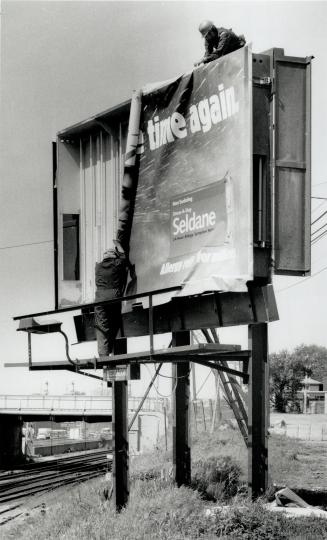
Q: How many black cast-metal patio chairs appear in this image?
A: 0